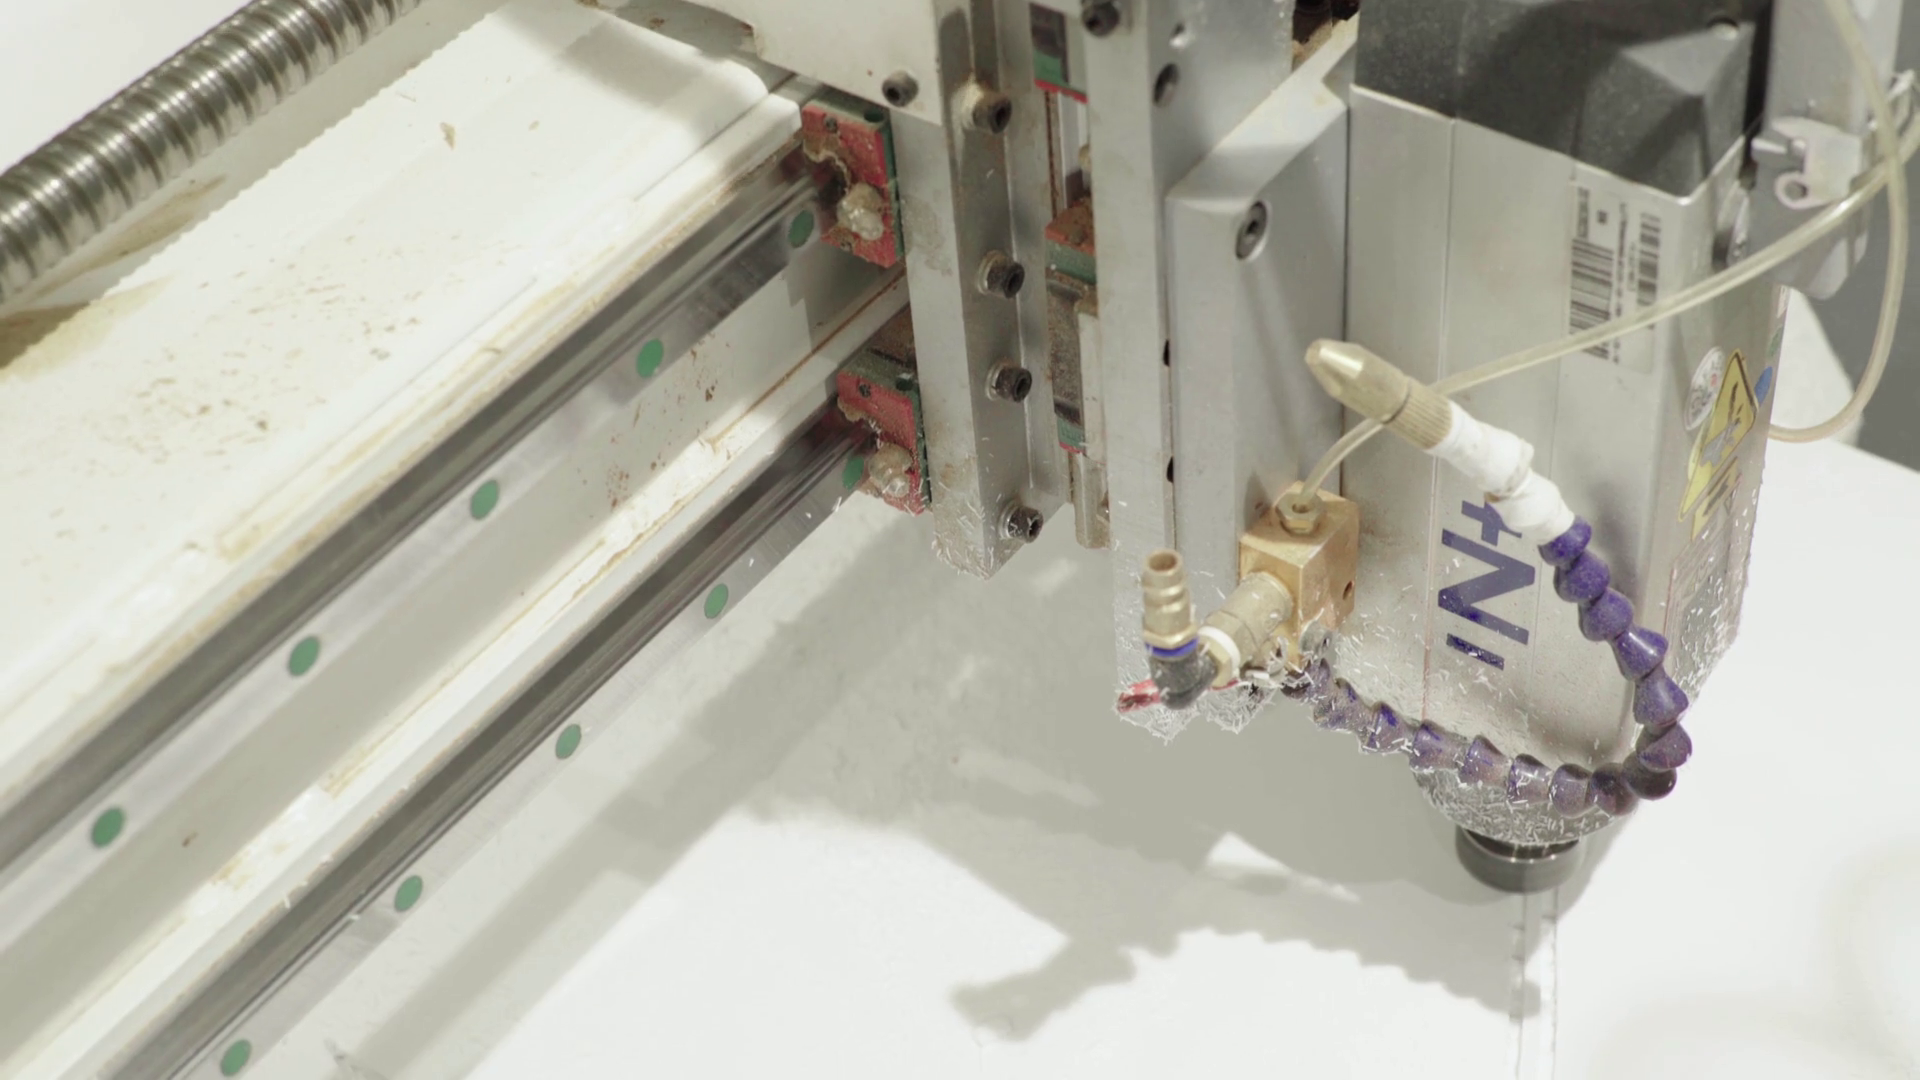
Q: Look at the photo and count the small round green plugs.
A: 10